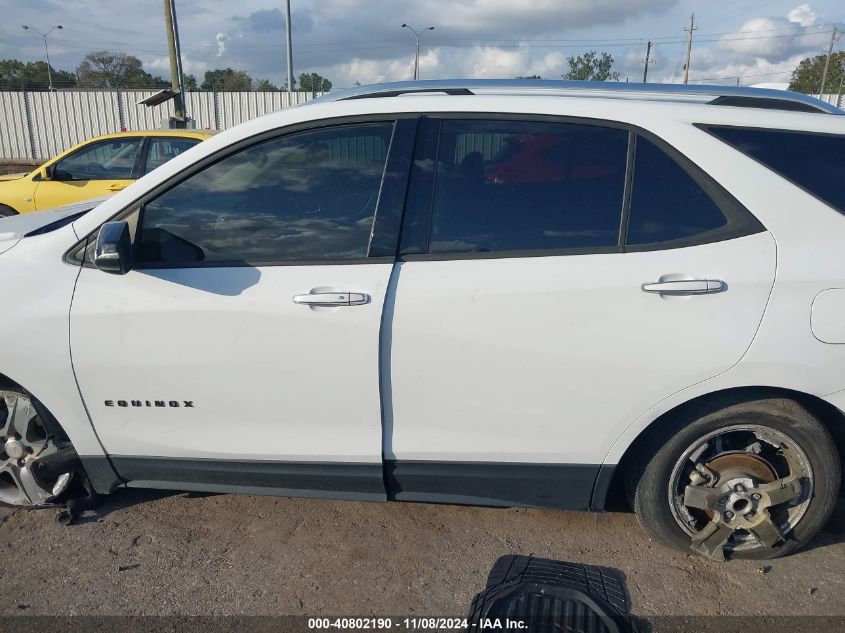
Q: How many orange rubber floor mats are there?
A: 0